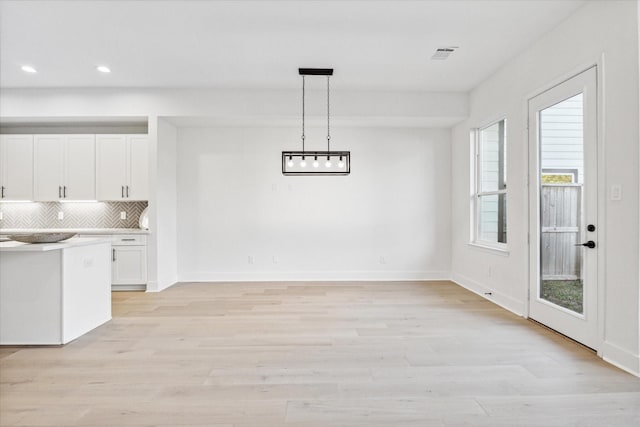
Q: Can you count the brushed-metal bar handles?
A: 7